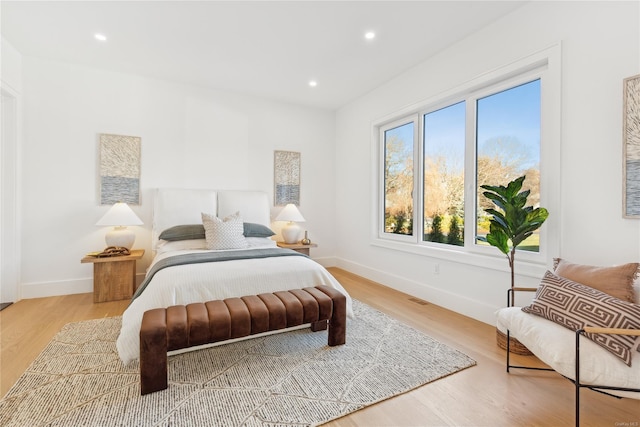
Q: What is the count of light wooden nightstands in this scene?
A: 2